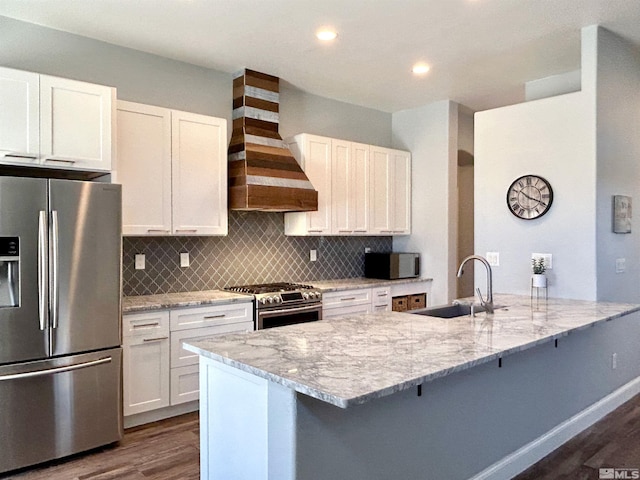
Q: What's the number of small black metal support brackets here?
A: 3